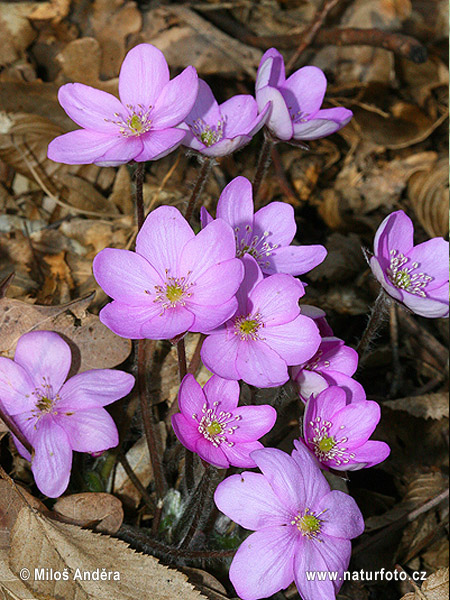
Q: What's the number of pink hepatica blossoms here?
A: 12